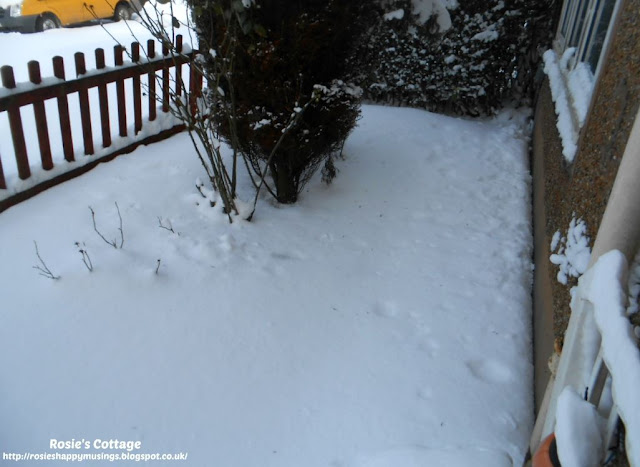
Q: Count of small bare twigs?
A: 5